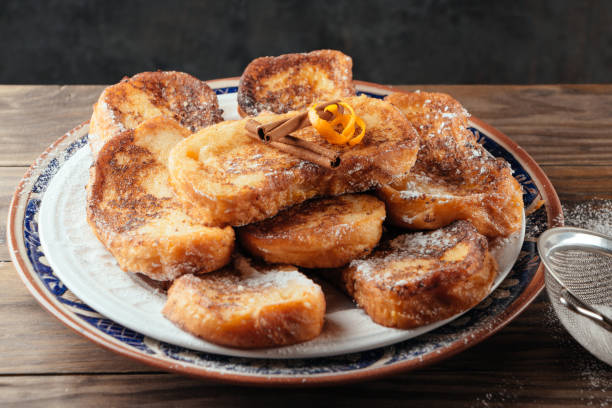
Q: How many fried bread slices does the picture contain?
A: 8